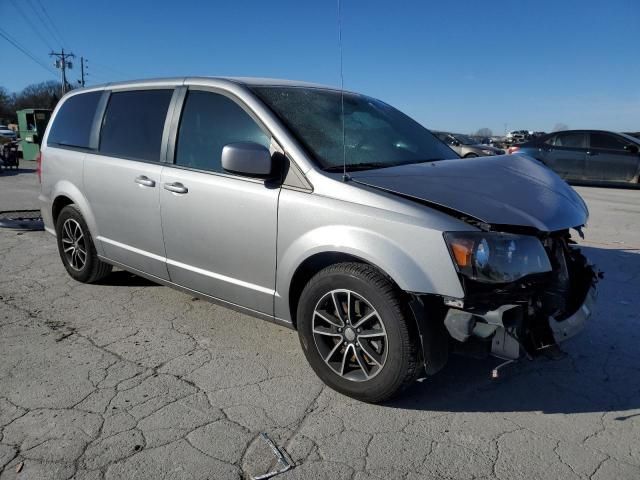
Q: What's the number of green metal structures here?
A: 1